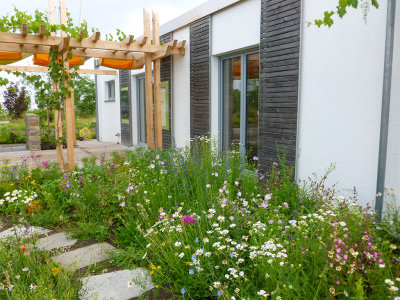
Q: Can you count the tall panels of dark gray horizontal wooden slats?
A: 4